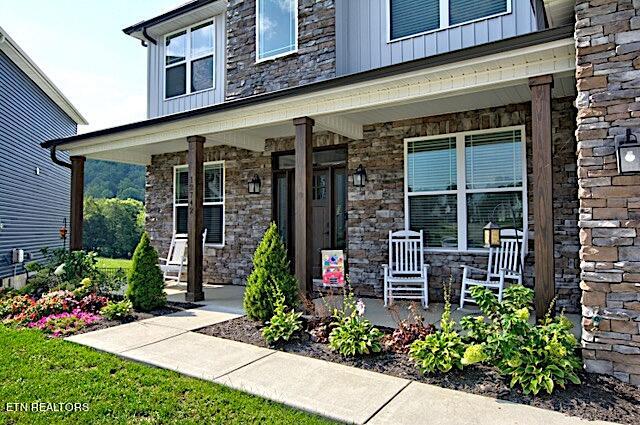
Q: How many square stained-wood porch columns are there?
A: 4